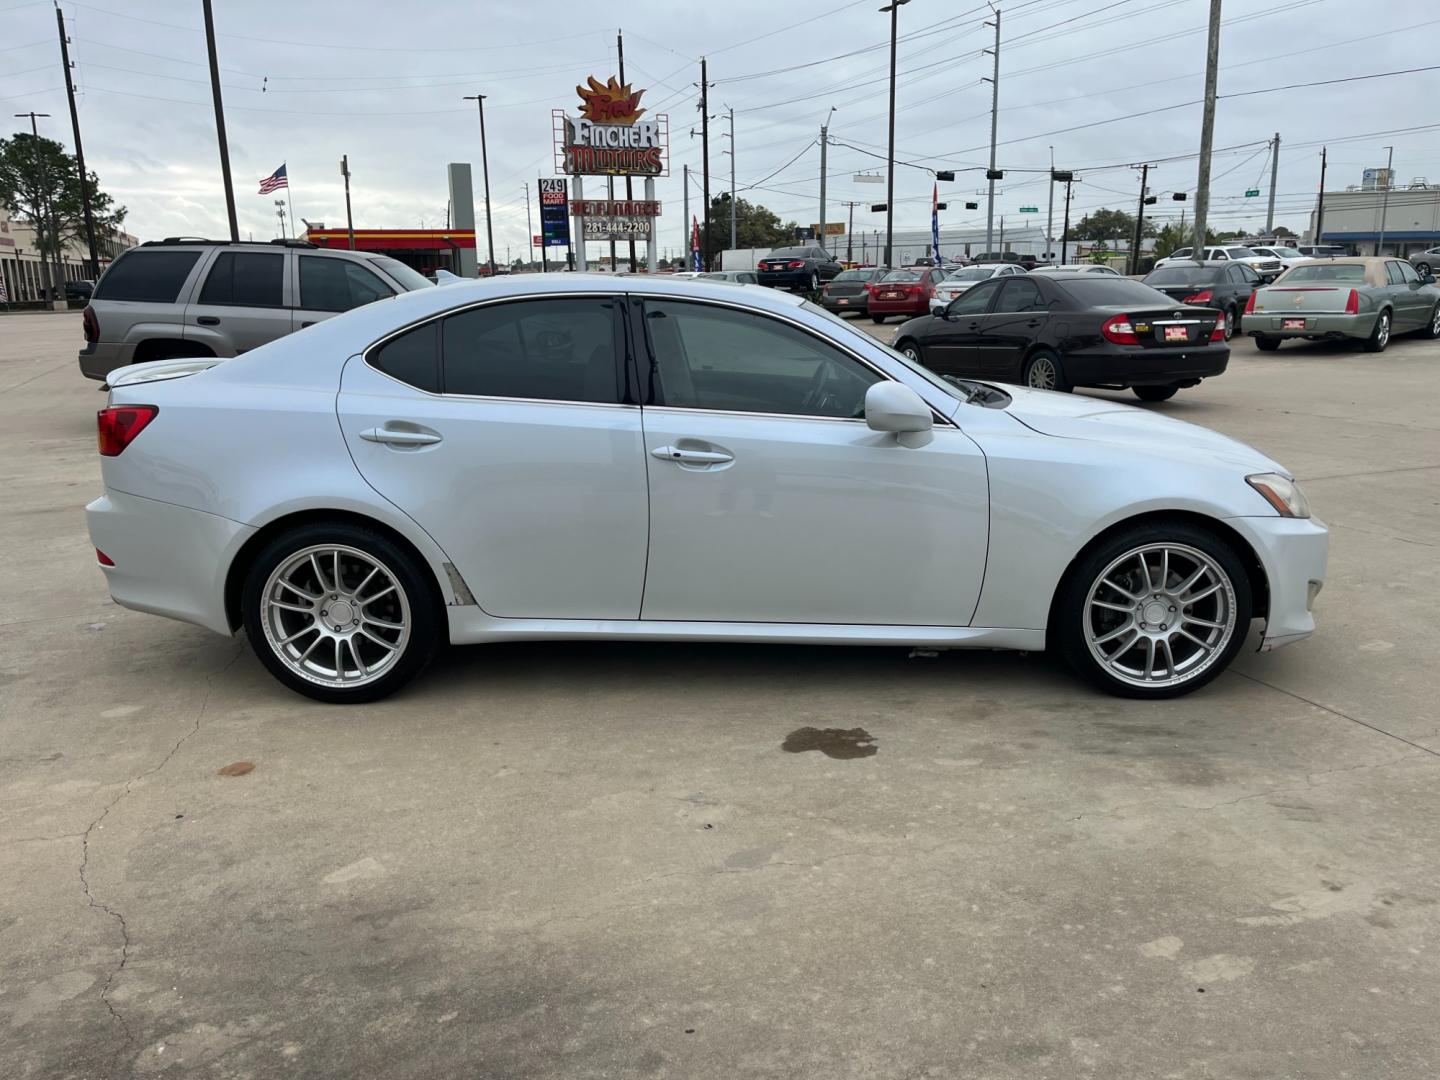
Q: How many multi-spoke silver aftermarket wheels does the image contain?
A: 2